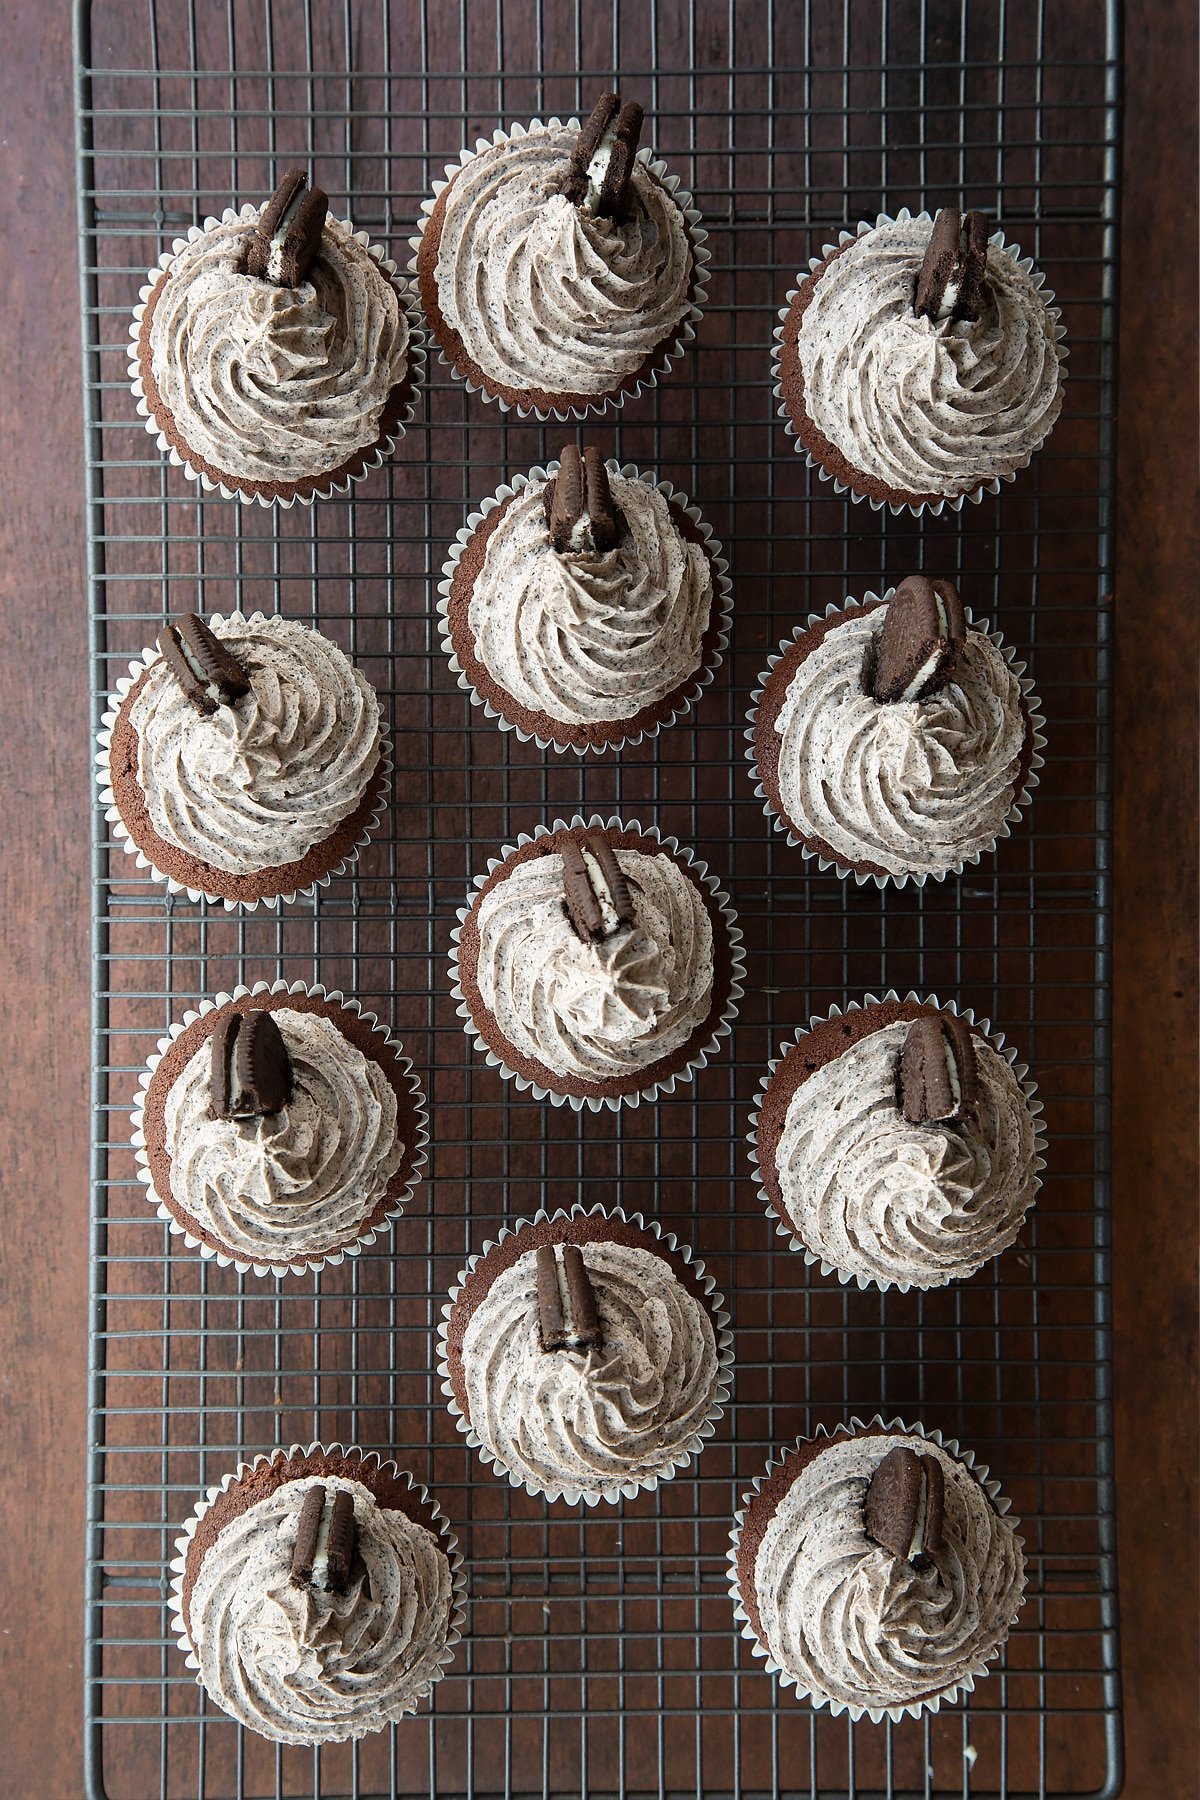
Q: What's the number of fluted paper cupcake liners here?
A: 12